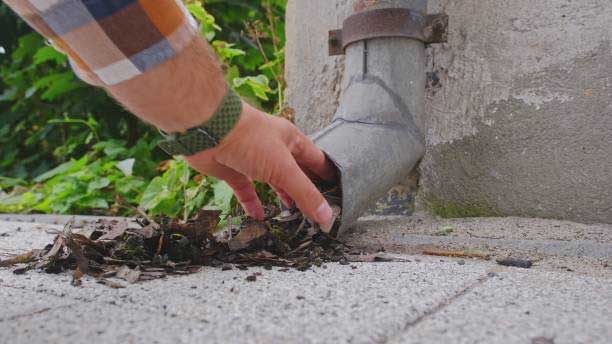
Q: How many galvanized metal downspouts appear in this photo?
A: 1